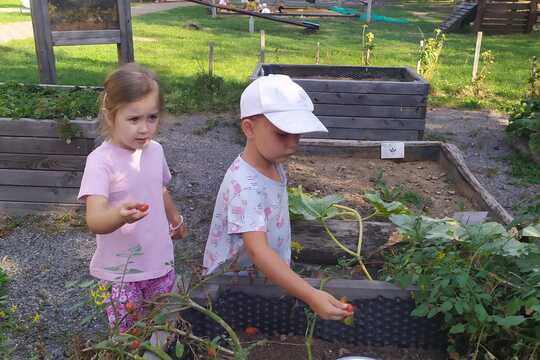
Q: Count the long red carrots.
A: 0